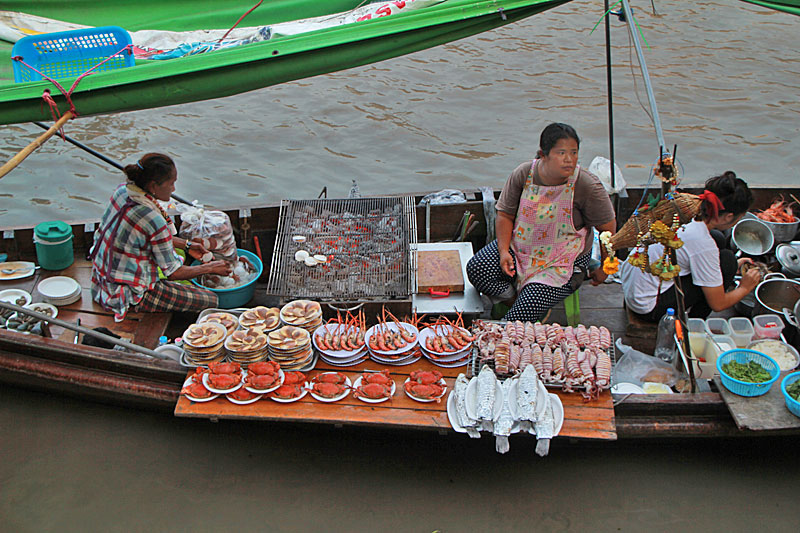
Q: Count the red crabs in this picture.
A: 15